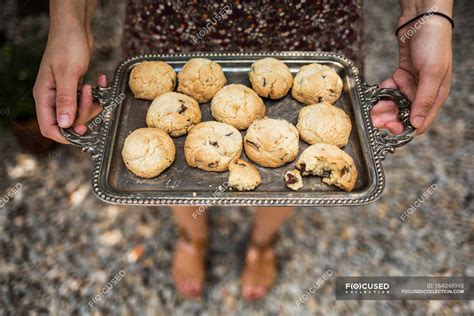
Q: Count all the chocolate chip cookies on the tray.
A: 11